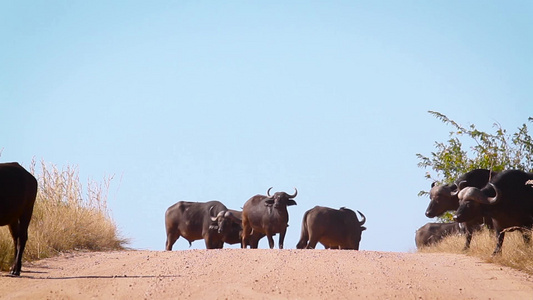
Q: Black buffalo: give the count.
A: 8